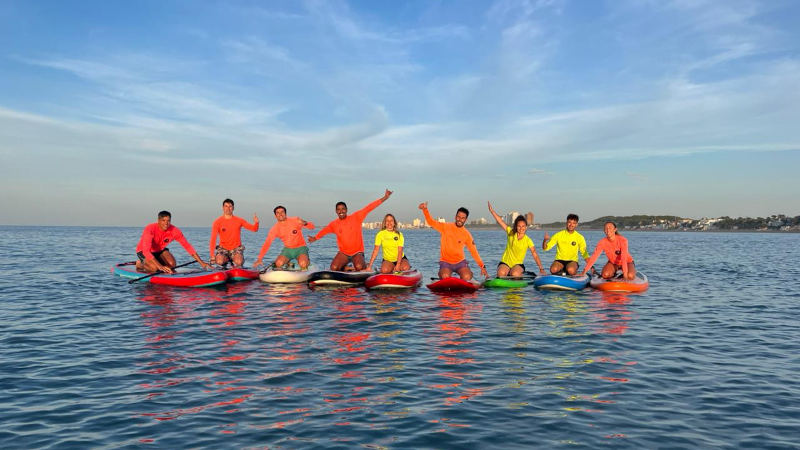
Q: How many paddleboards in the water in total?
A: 9